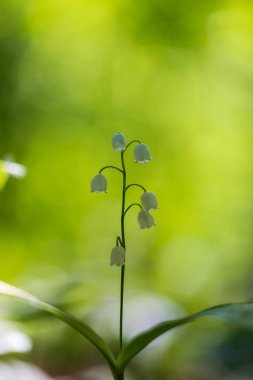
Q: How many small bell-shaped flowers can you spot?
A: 6